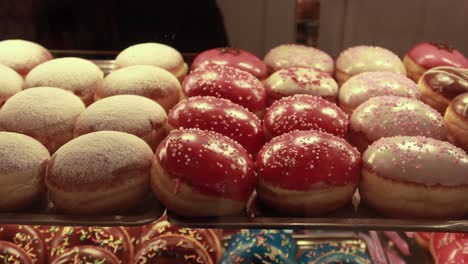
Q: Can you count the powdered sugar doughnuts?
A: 9